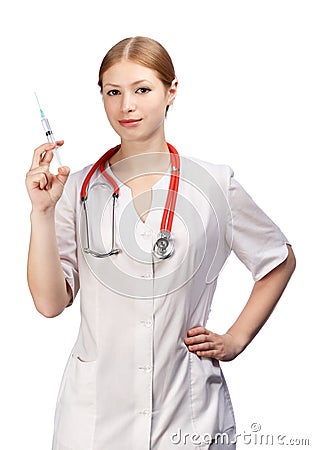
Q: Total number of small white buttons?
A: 5